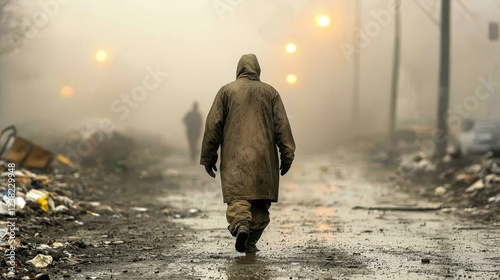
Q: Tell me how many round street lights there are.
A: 5